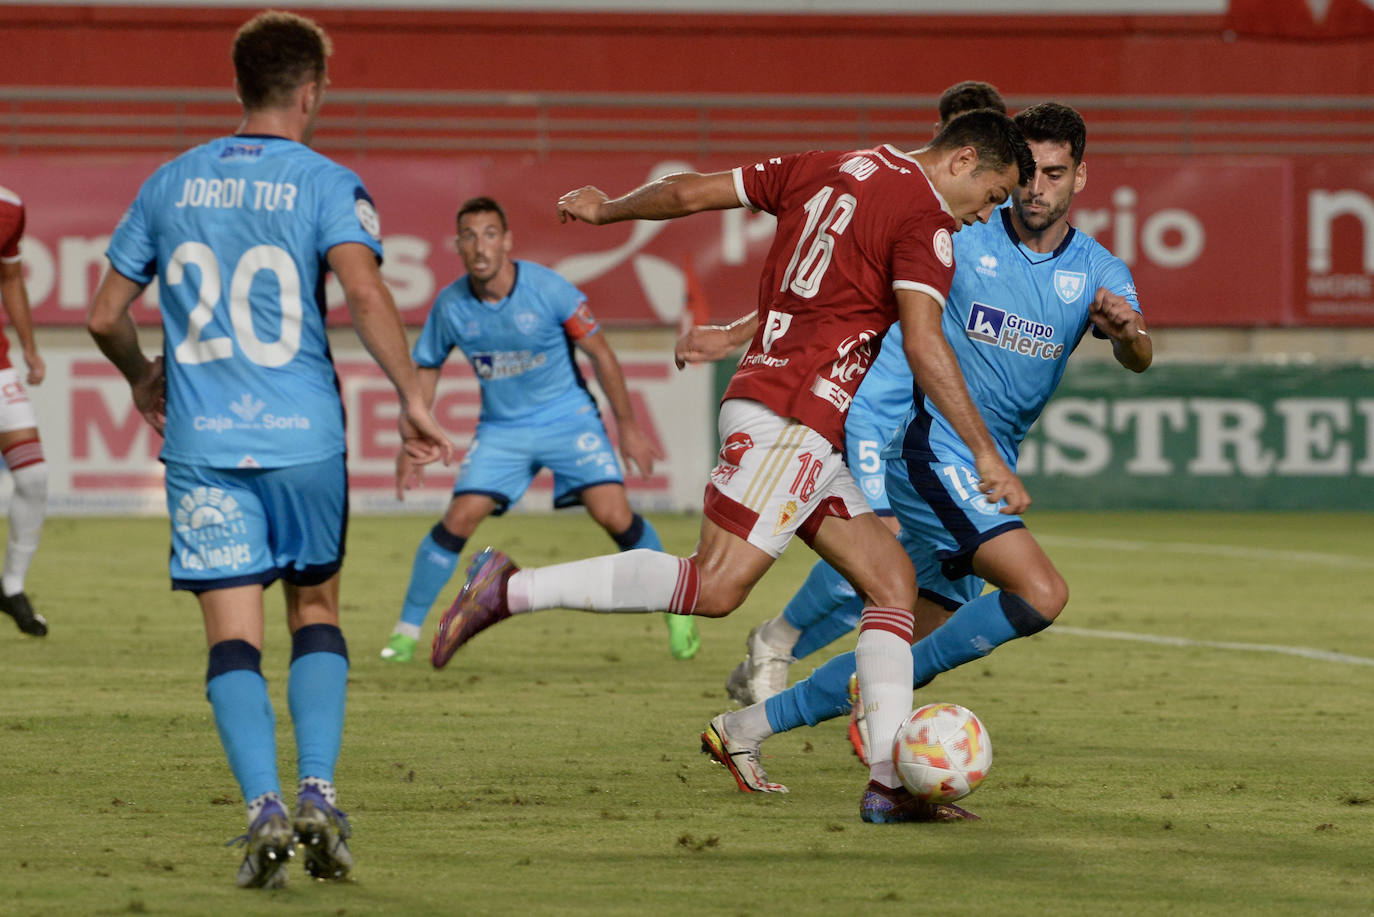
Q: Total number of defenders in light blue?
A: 4